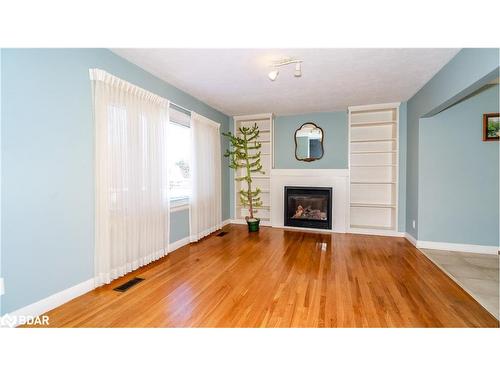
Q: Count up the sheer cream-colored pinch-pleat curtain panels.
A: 2